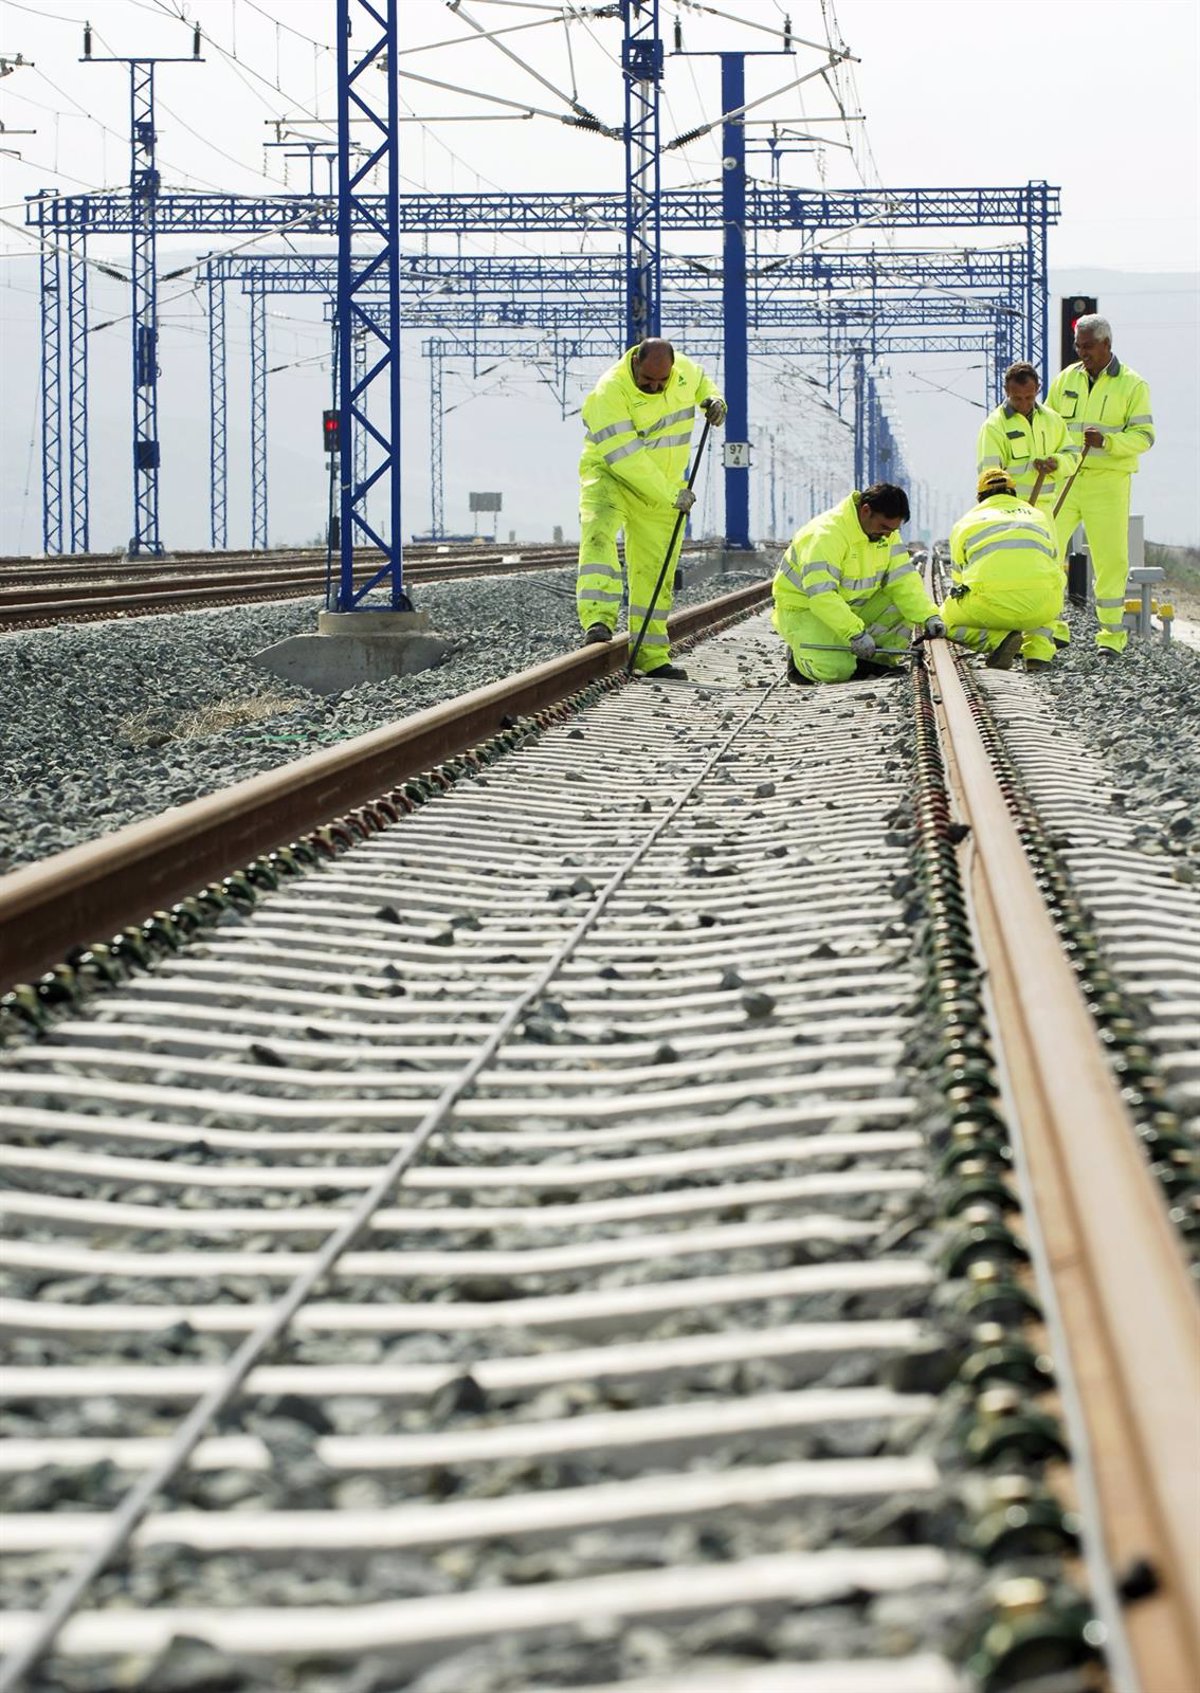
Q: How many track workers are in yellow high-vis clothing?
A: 5